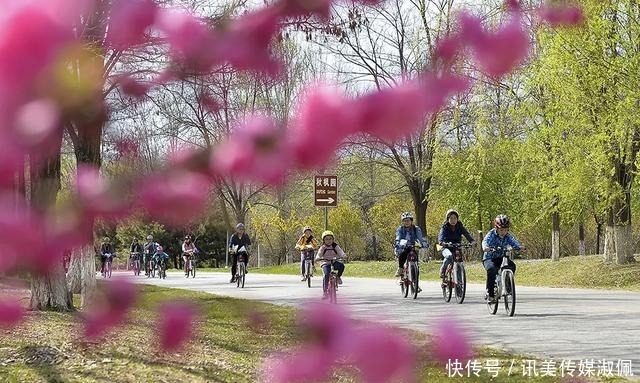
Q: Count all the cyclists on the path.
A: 11